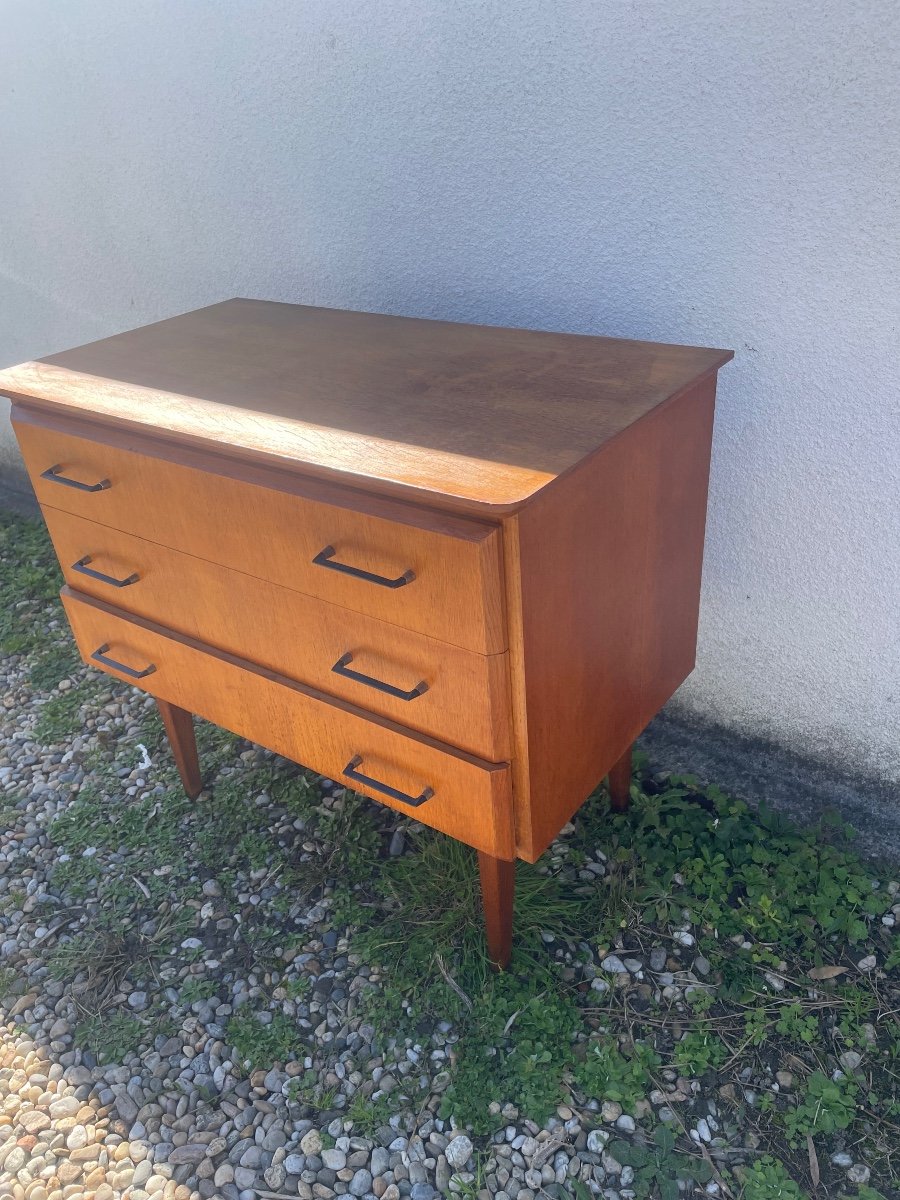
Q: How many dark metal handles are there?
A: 6